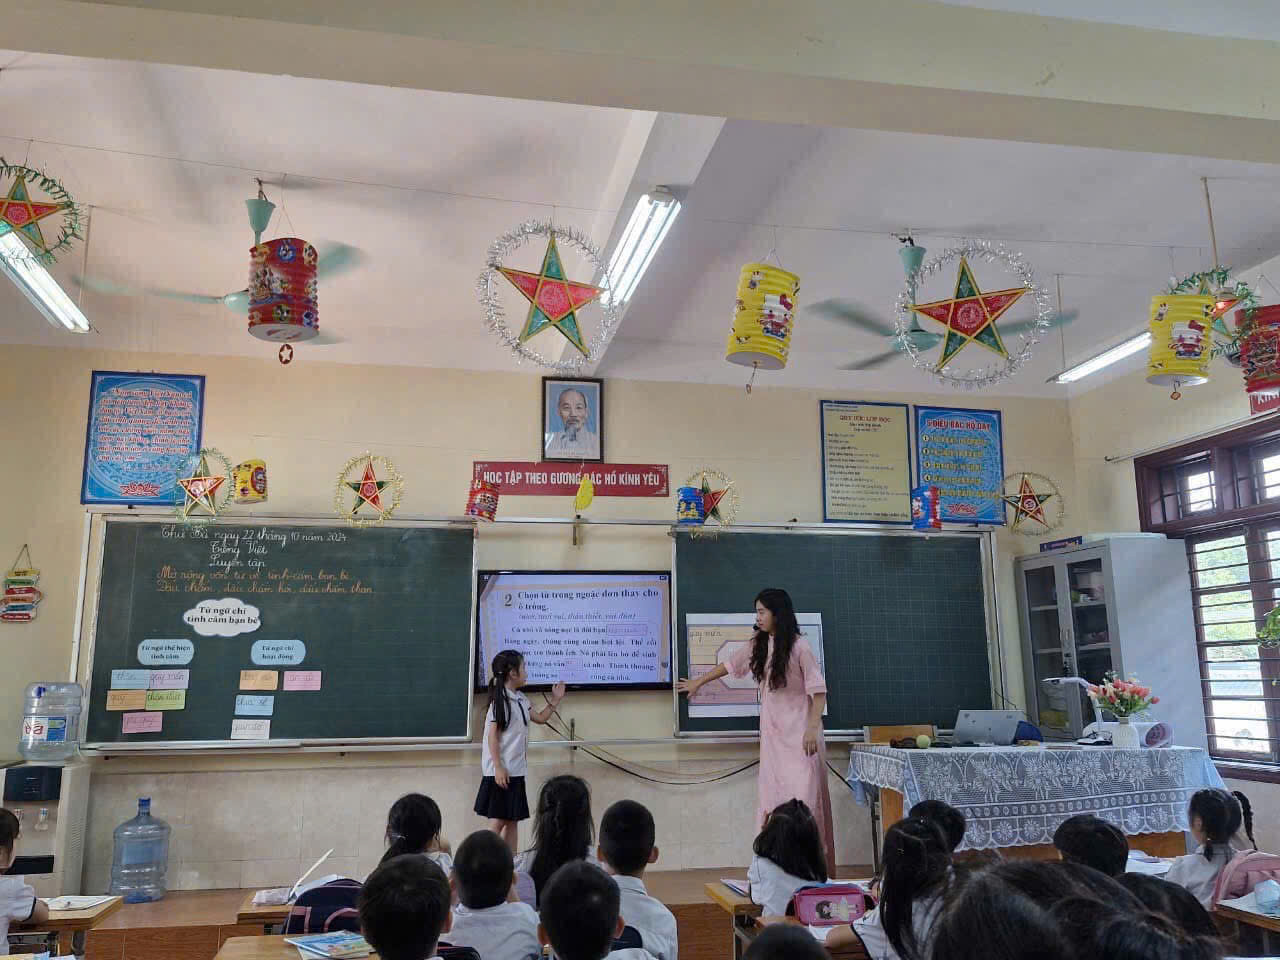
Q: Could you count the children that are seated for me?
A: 15